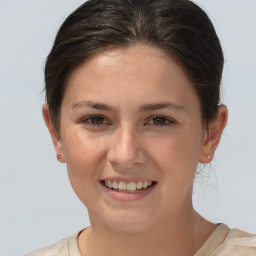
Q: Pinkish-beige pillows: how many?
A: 0